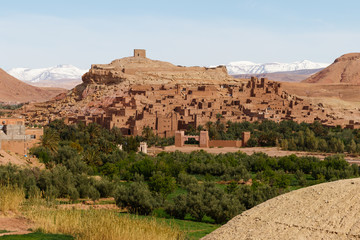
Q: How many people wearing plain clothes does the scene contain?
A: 0